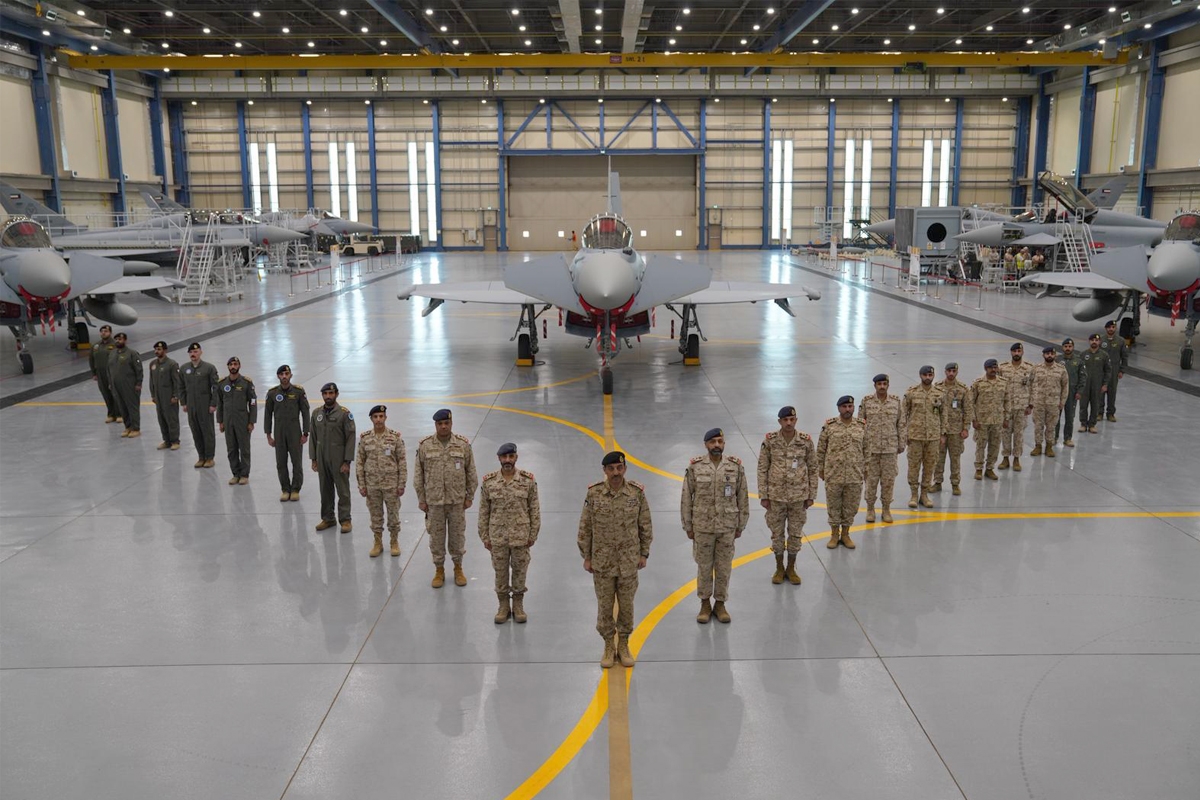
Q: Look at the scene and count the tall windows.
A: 12